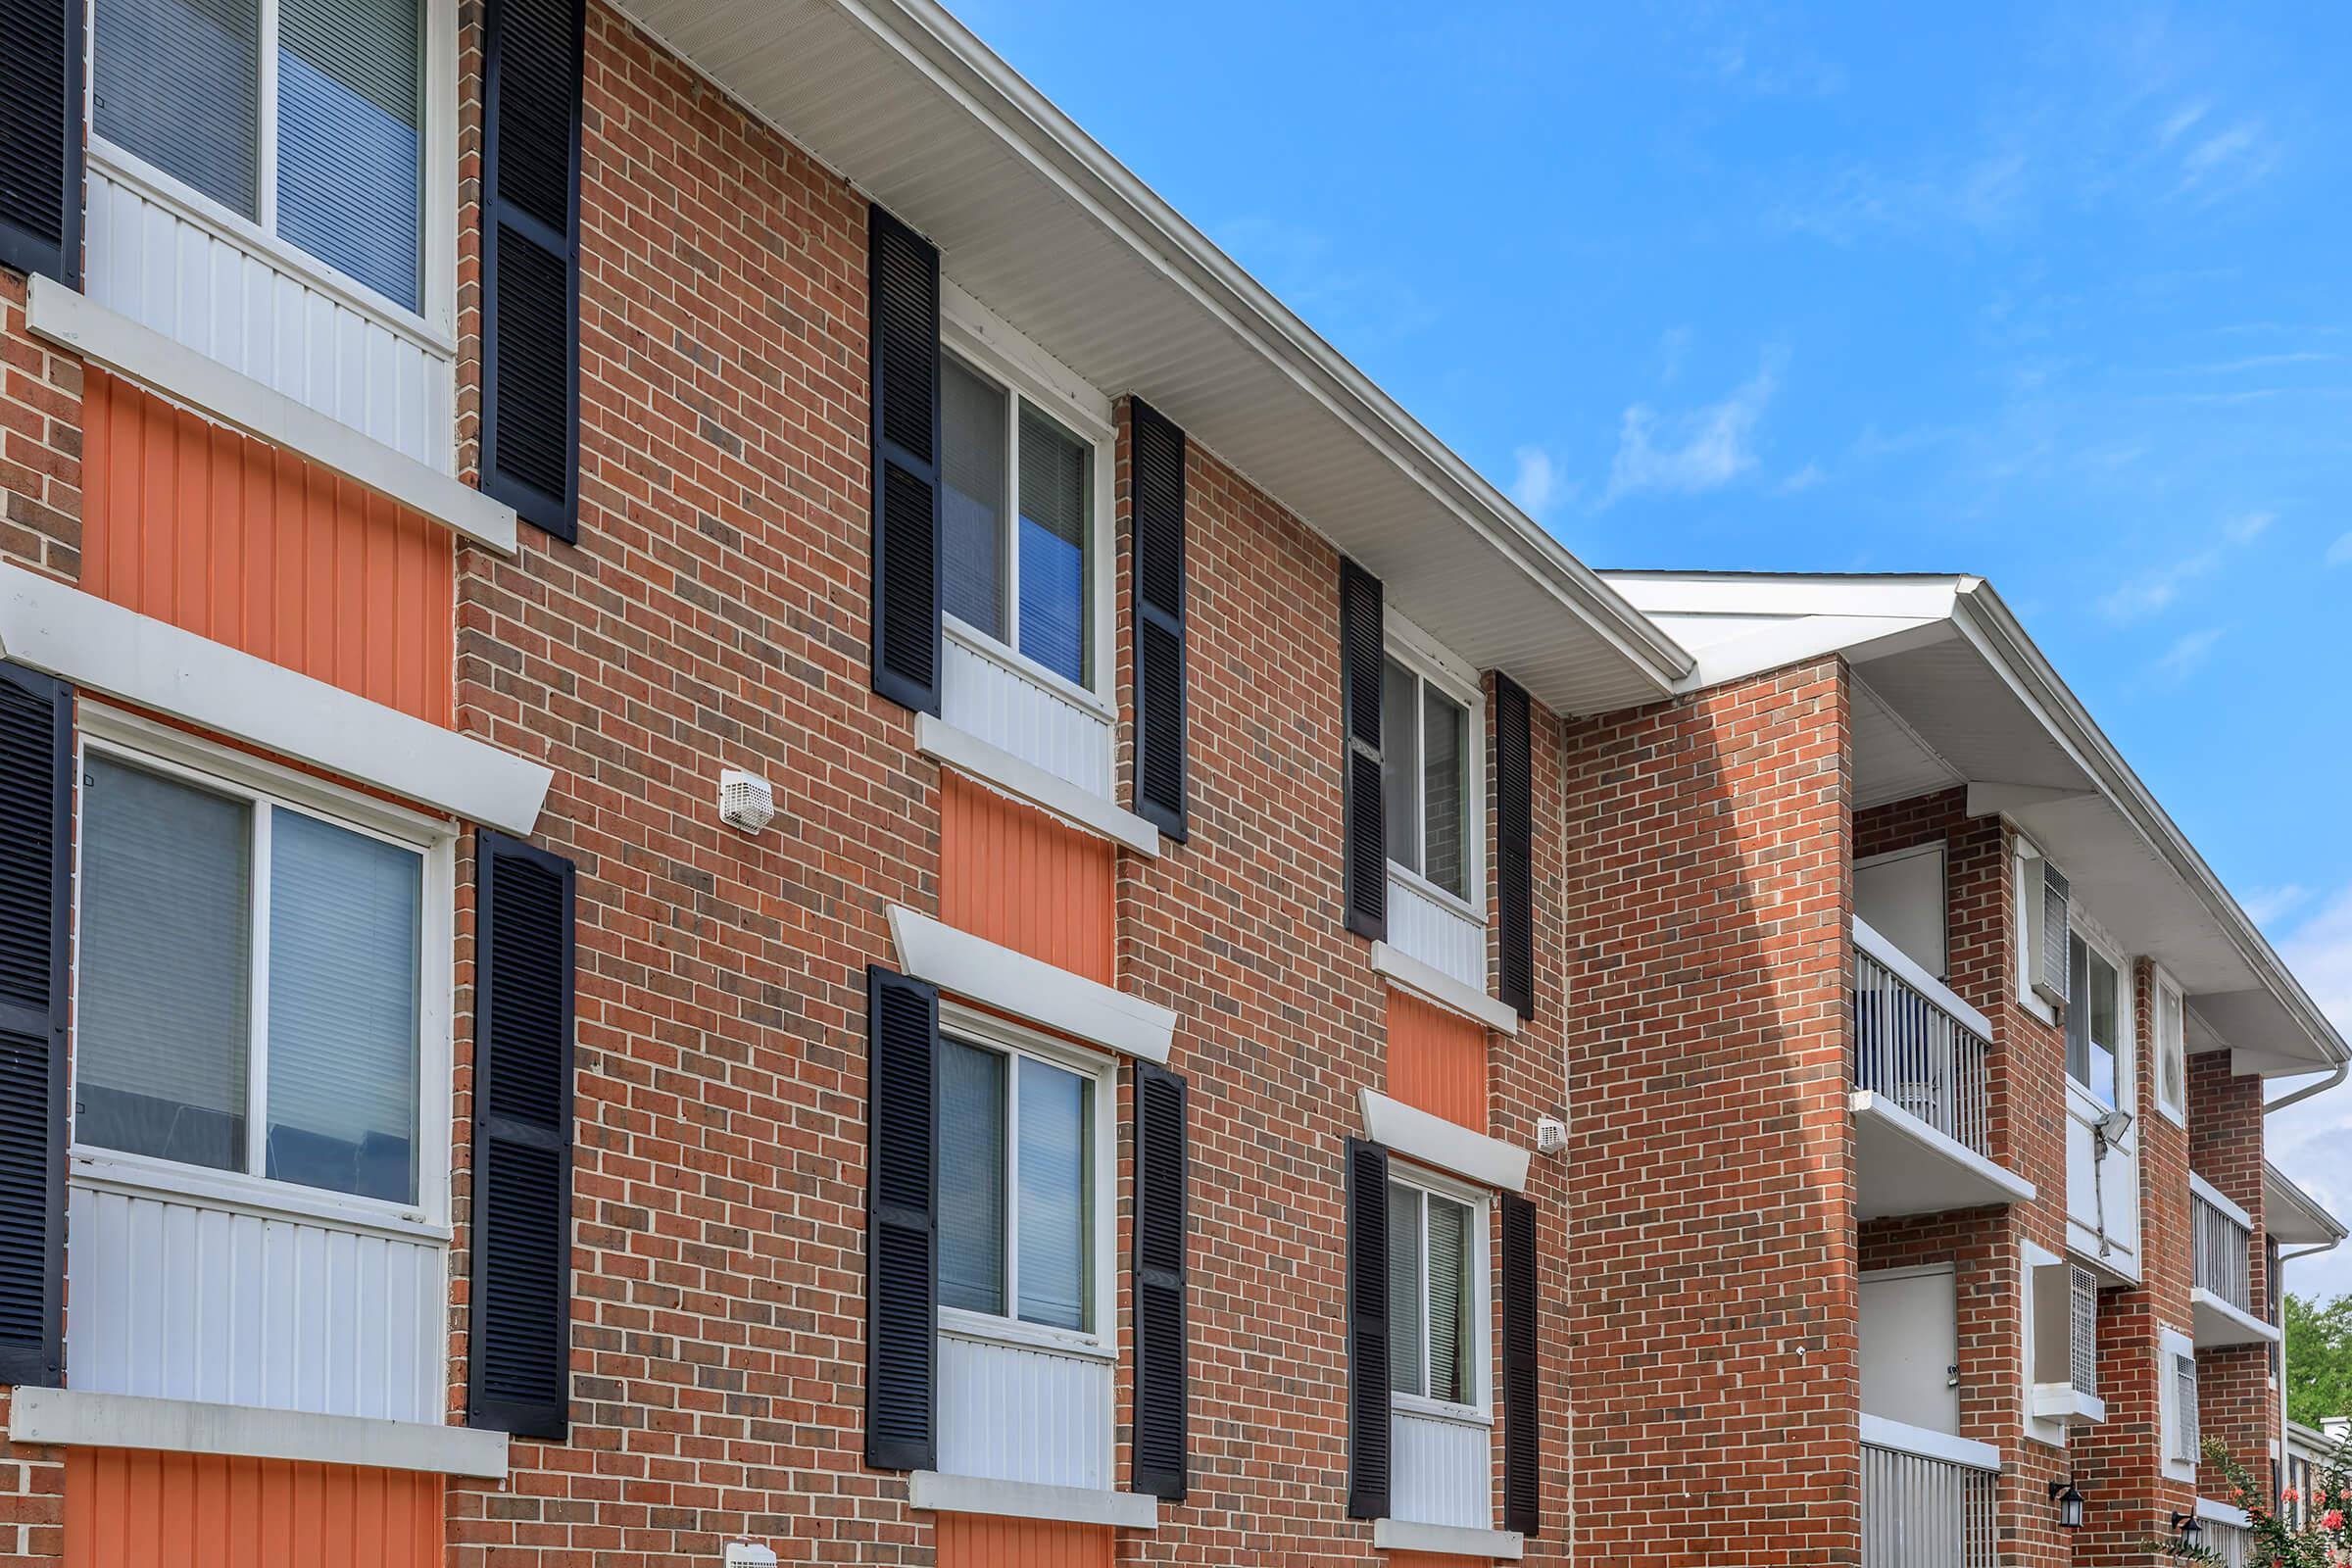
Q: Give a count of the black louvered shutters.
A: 12